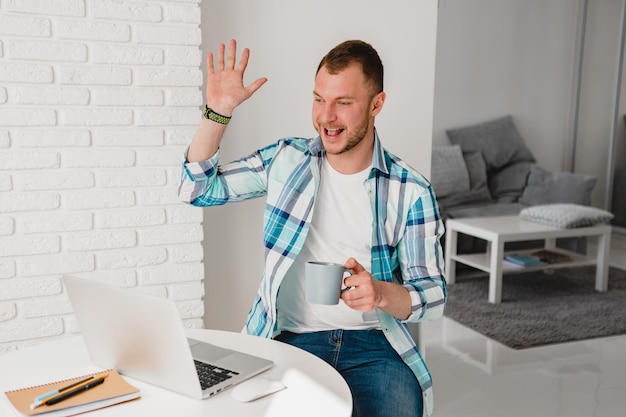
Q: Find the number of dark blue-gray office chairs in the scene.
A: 0